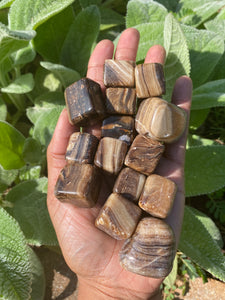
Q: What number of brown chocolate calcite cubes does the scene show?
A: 14